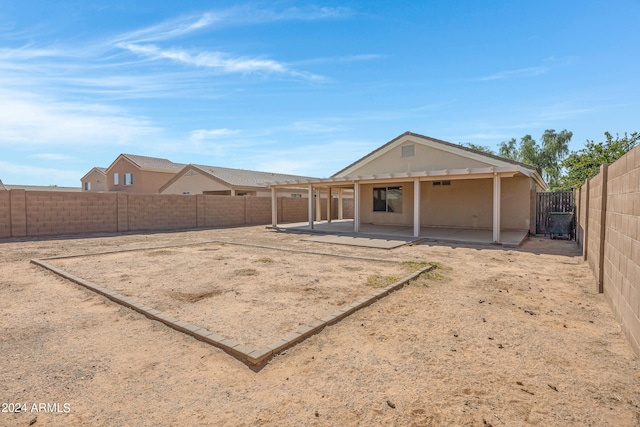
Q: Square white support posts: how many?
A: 8